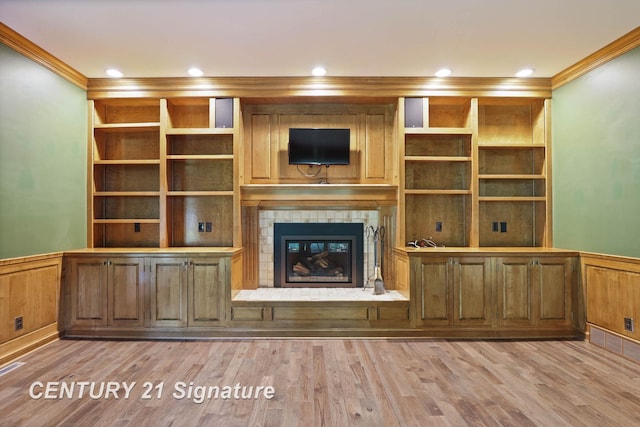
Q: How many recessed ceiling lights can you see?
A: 5